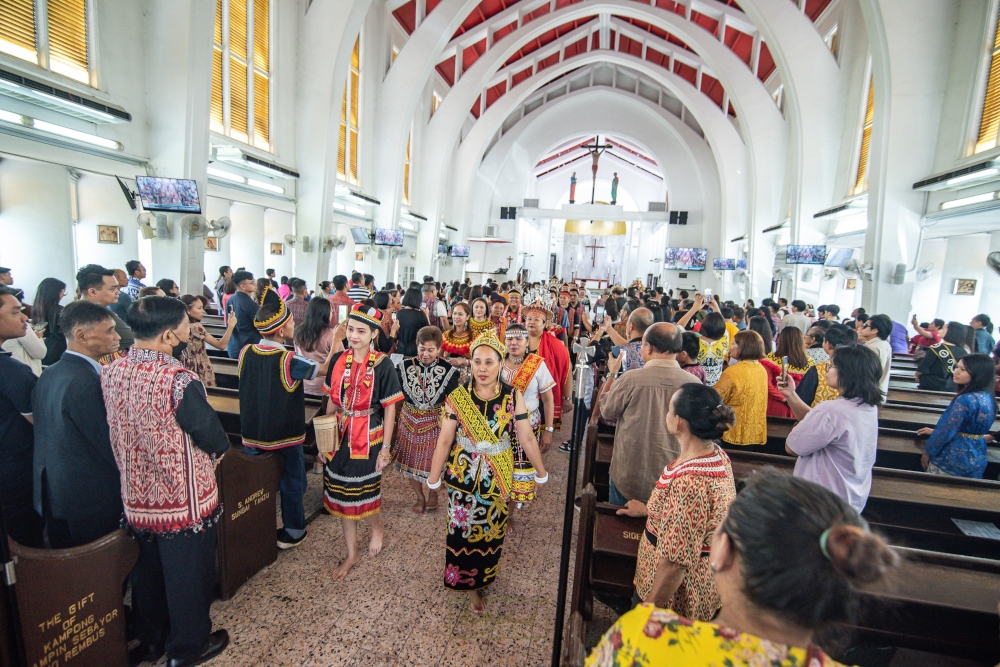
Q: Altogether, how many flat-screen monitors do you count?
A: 11